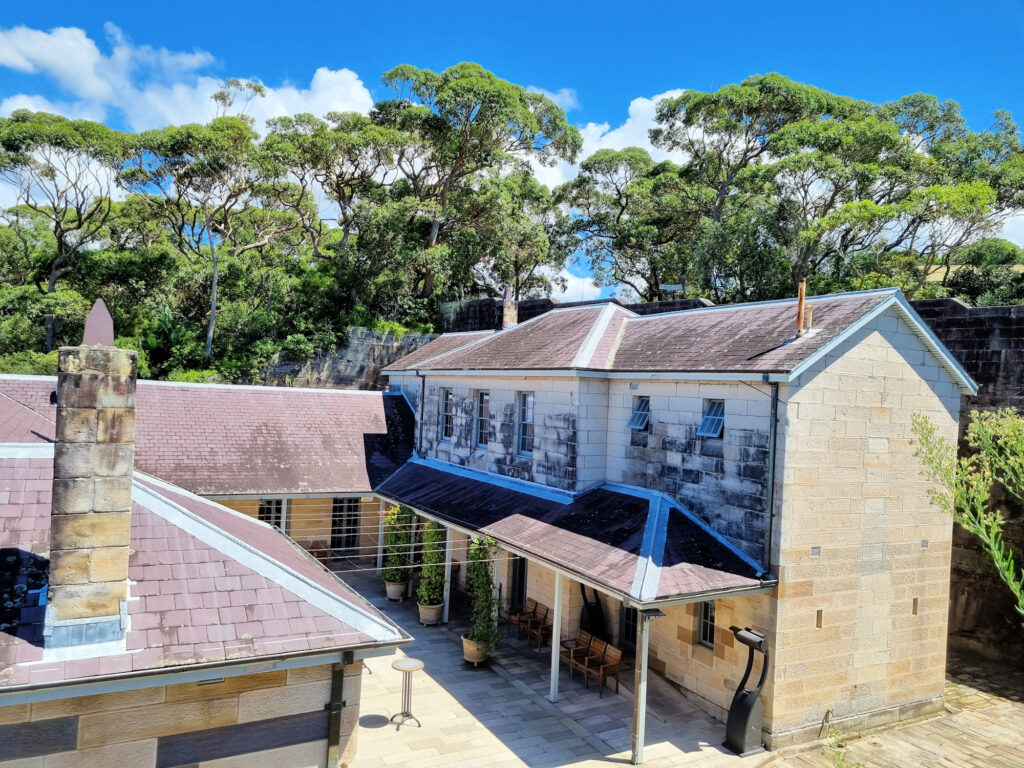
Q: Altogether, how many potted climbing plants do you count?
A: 3